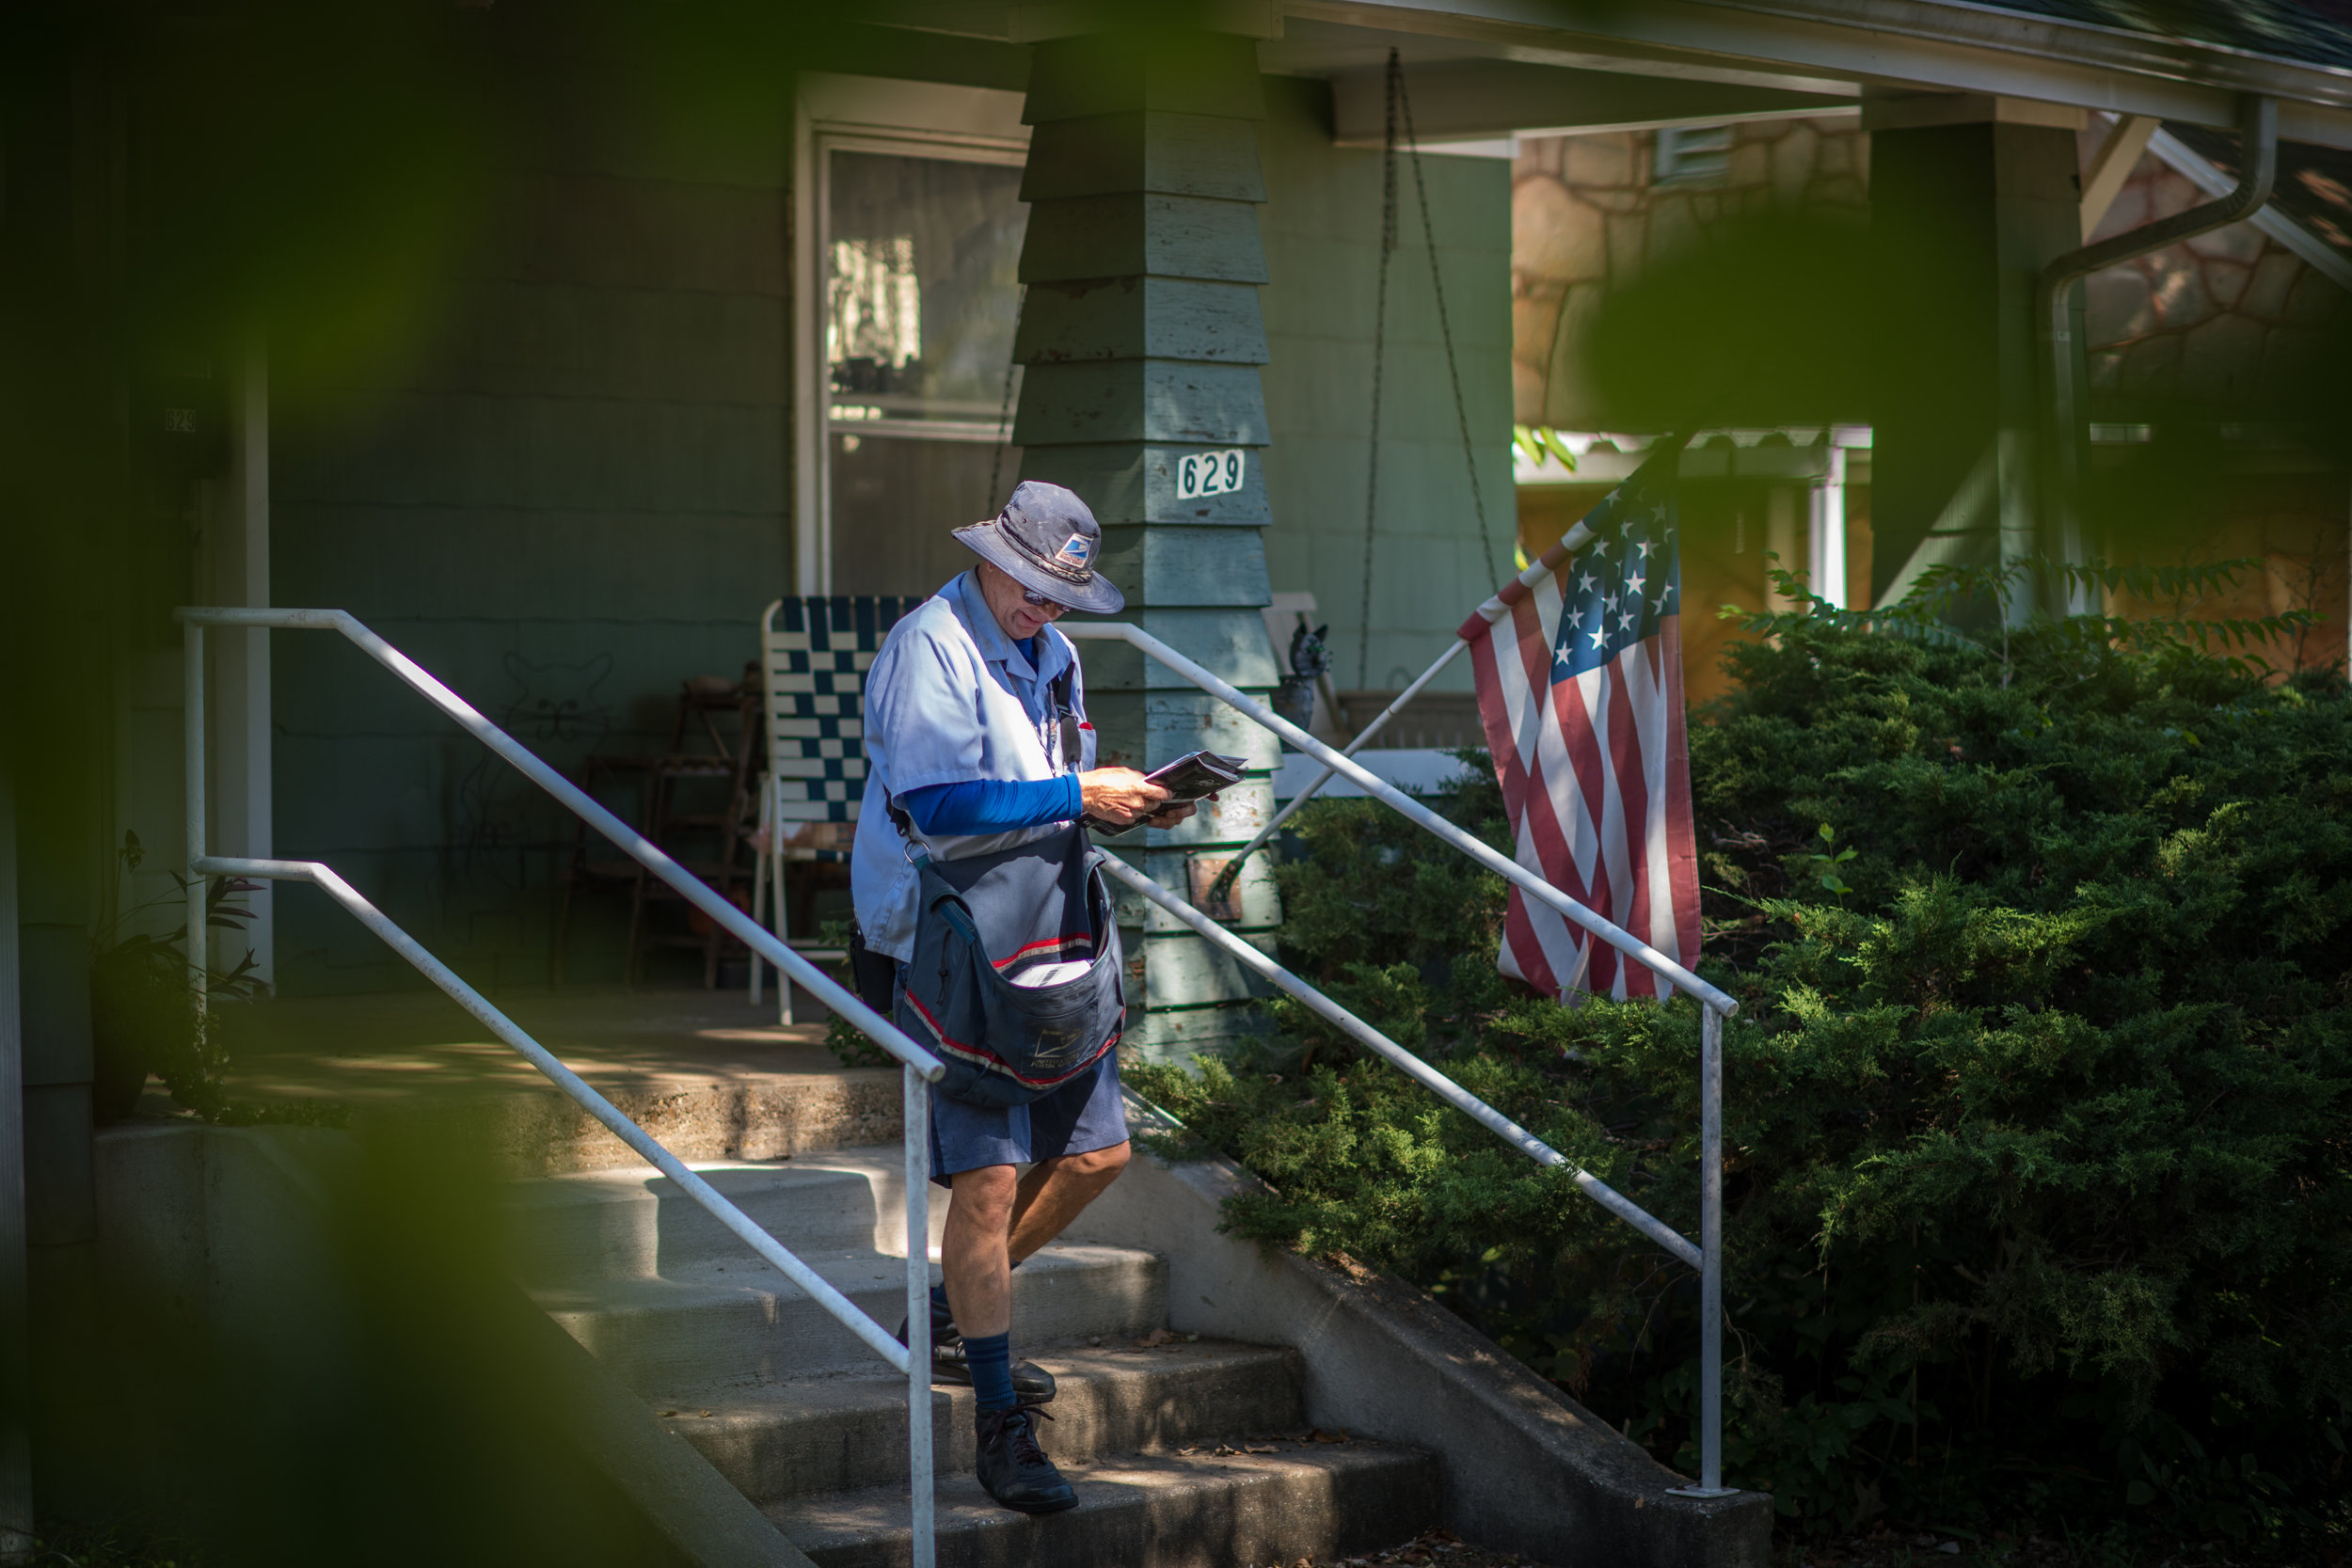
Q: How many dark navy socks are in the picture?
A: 2